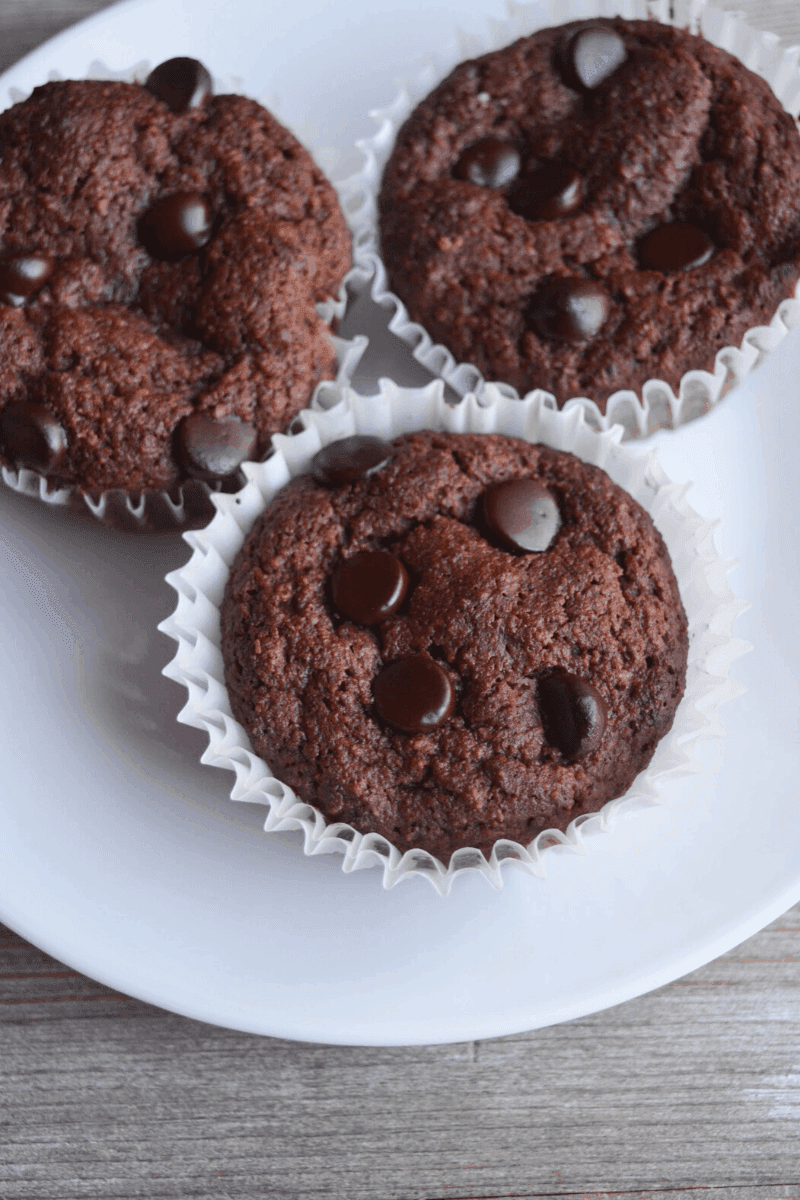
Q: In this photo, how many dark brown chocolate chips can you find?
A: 15